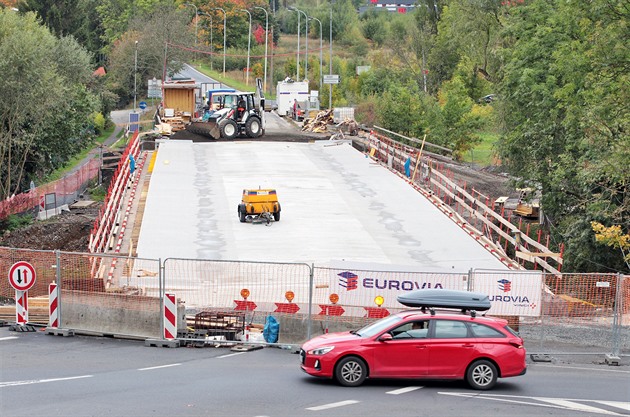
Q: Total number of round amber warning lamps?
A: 4